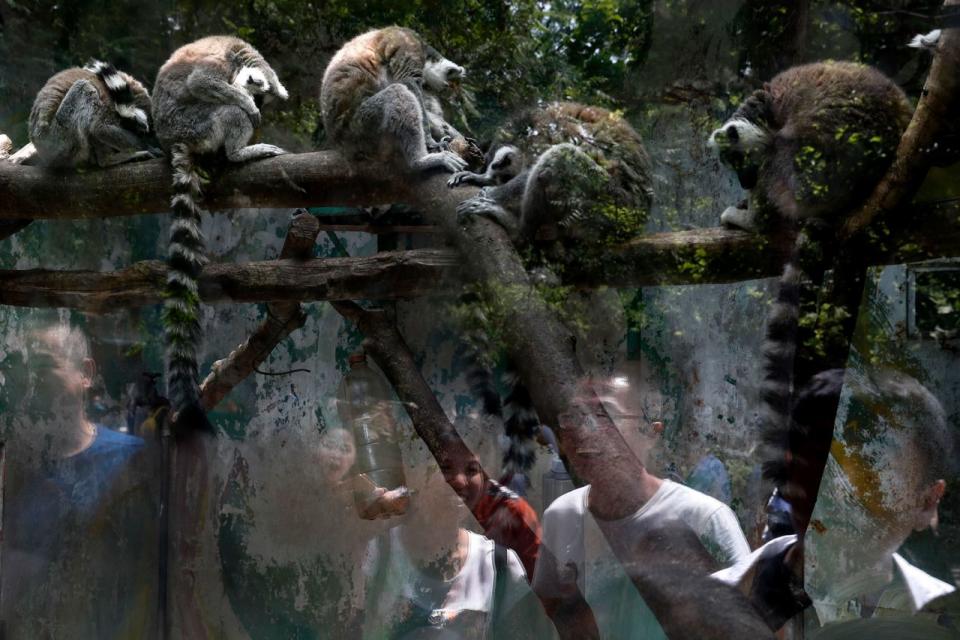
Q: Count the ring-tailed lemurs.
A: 5